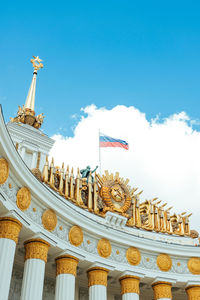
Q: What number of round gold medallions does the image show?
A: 8